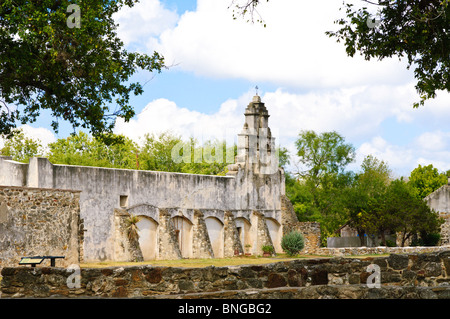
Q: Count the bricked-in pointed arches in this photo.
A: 5